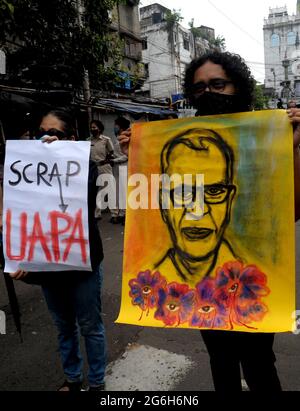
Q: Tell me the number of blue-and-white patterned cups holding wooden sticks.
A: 0